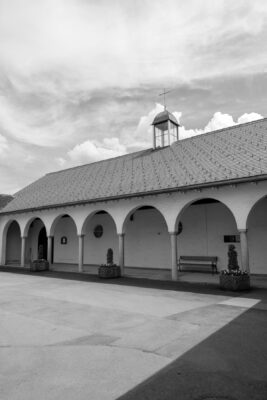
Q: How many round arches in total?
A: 7